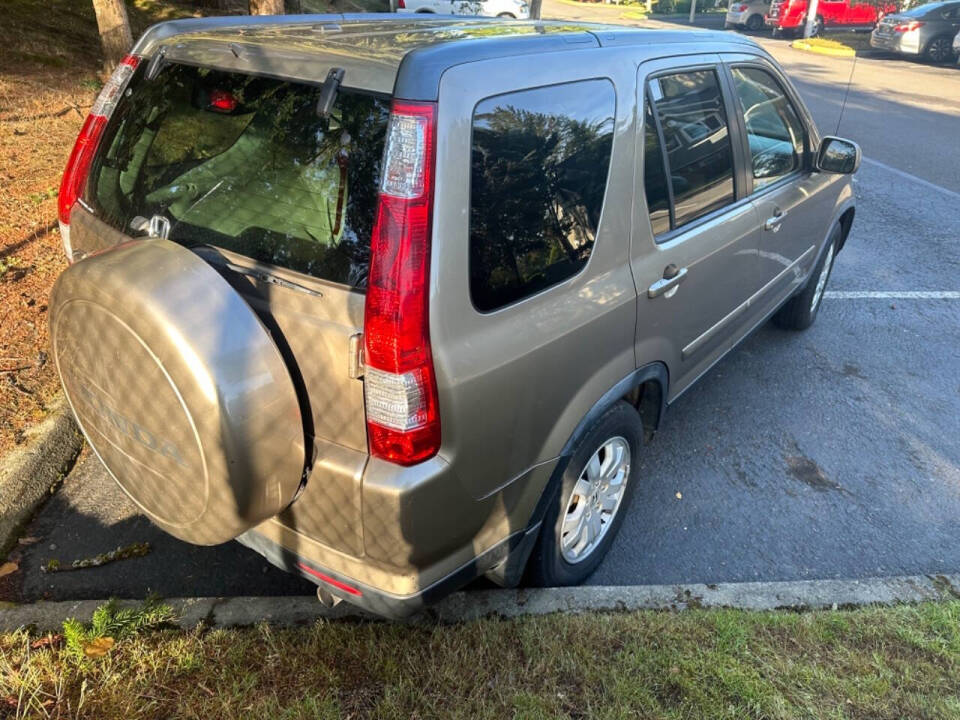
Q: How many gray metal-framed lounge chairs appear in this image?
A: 0